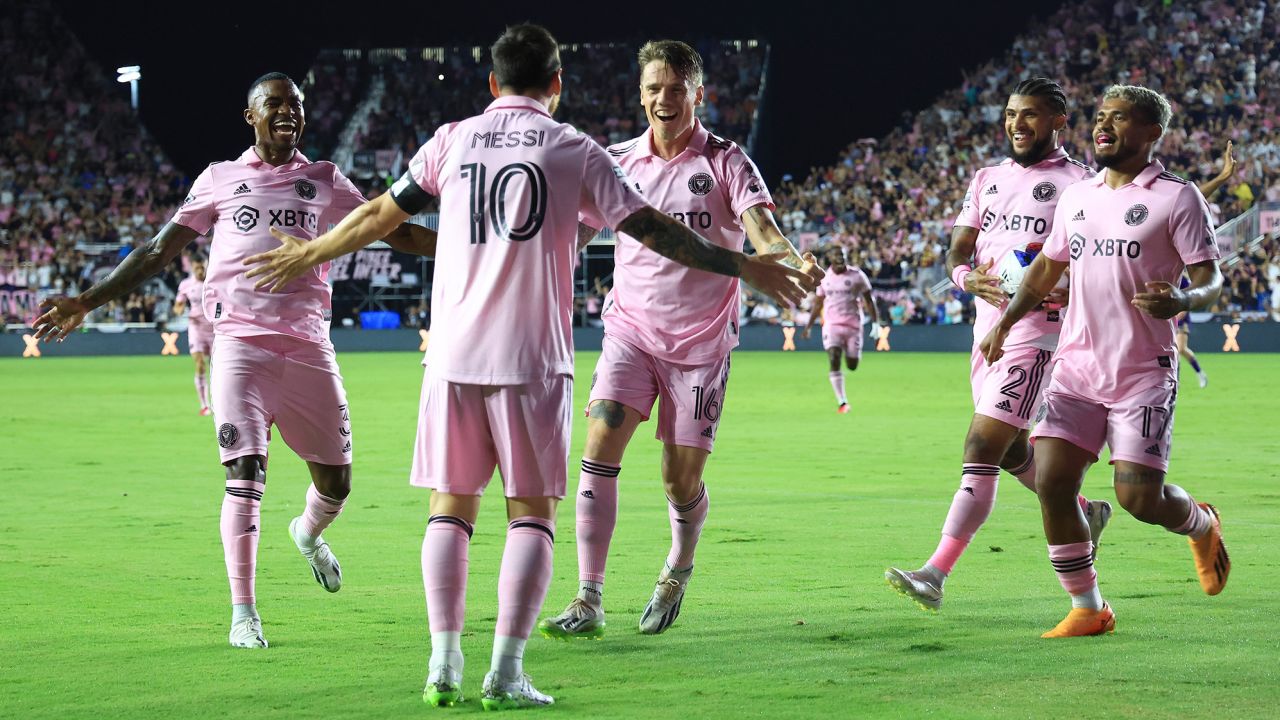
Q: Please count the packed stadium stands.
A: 3